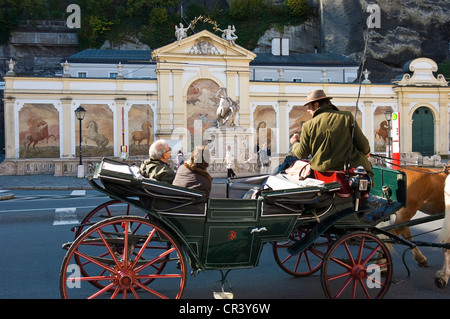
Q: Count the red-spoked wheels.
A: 4